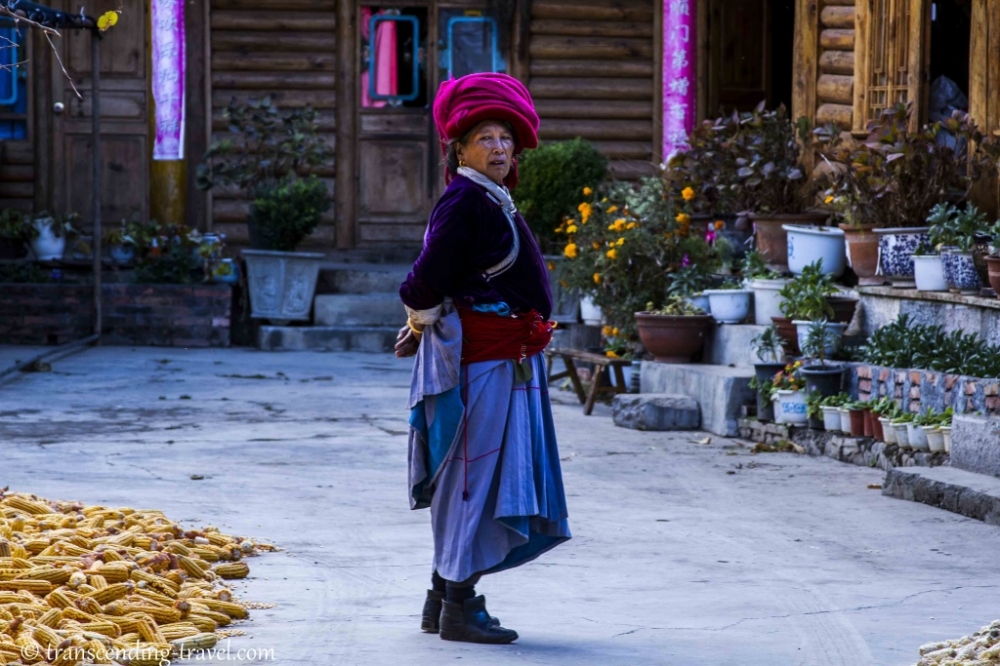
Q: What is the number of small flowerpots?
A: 10